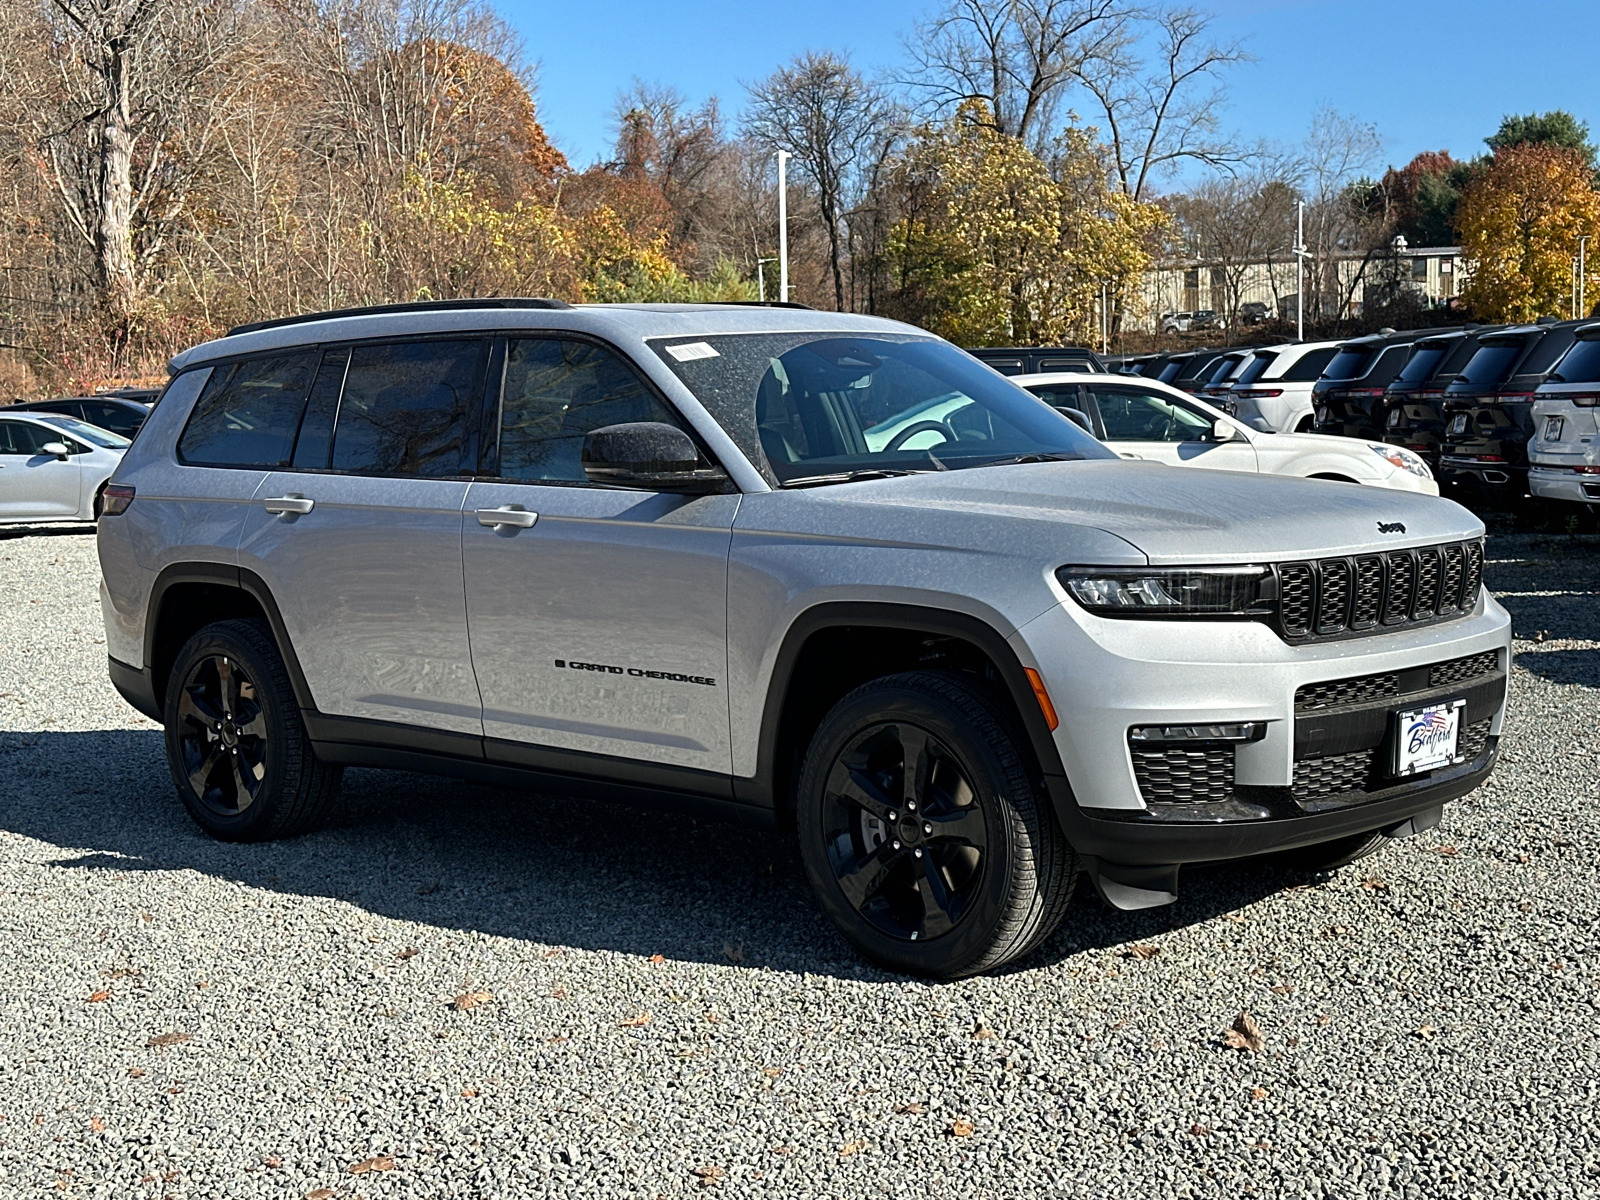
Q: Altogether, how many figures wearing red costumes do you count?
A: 0